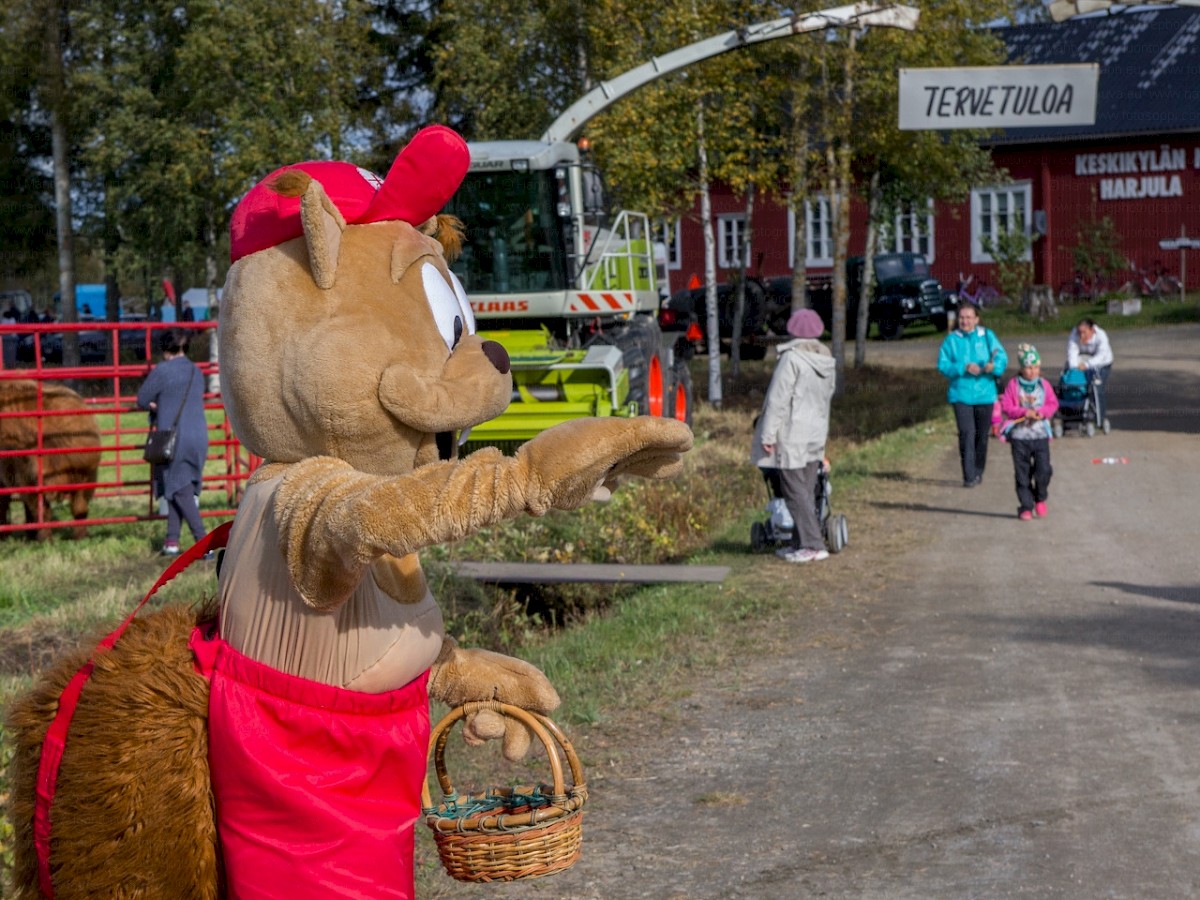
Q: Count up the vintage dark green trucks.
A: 1